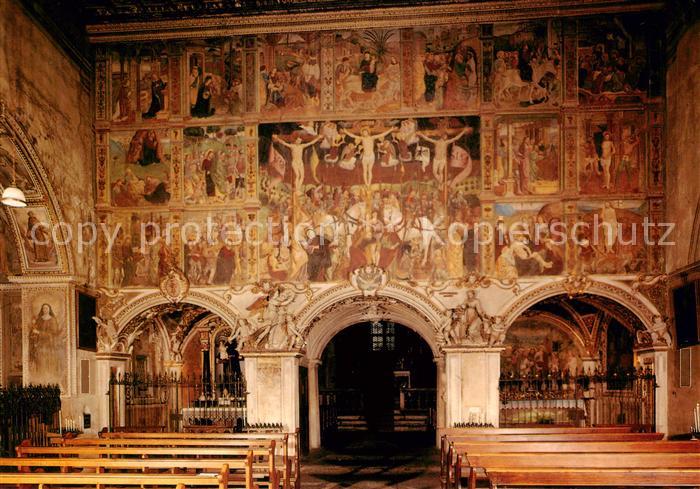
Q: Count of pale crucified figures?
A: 3